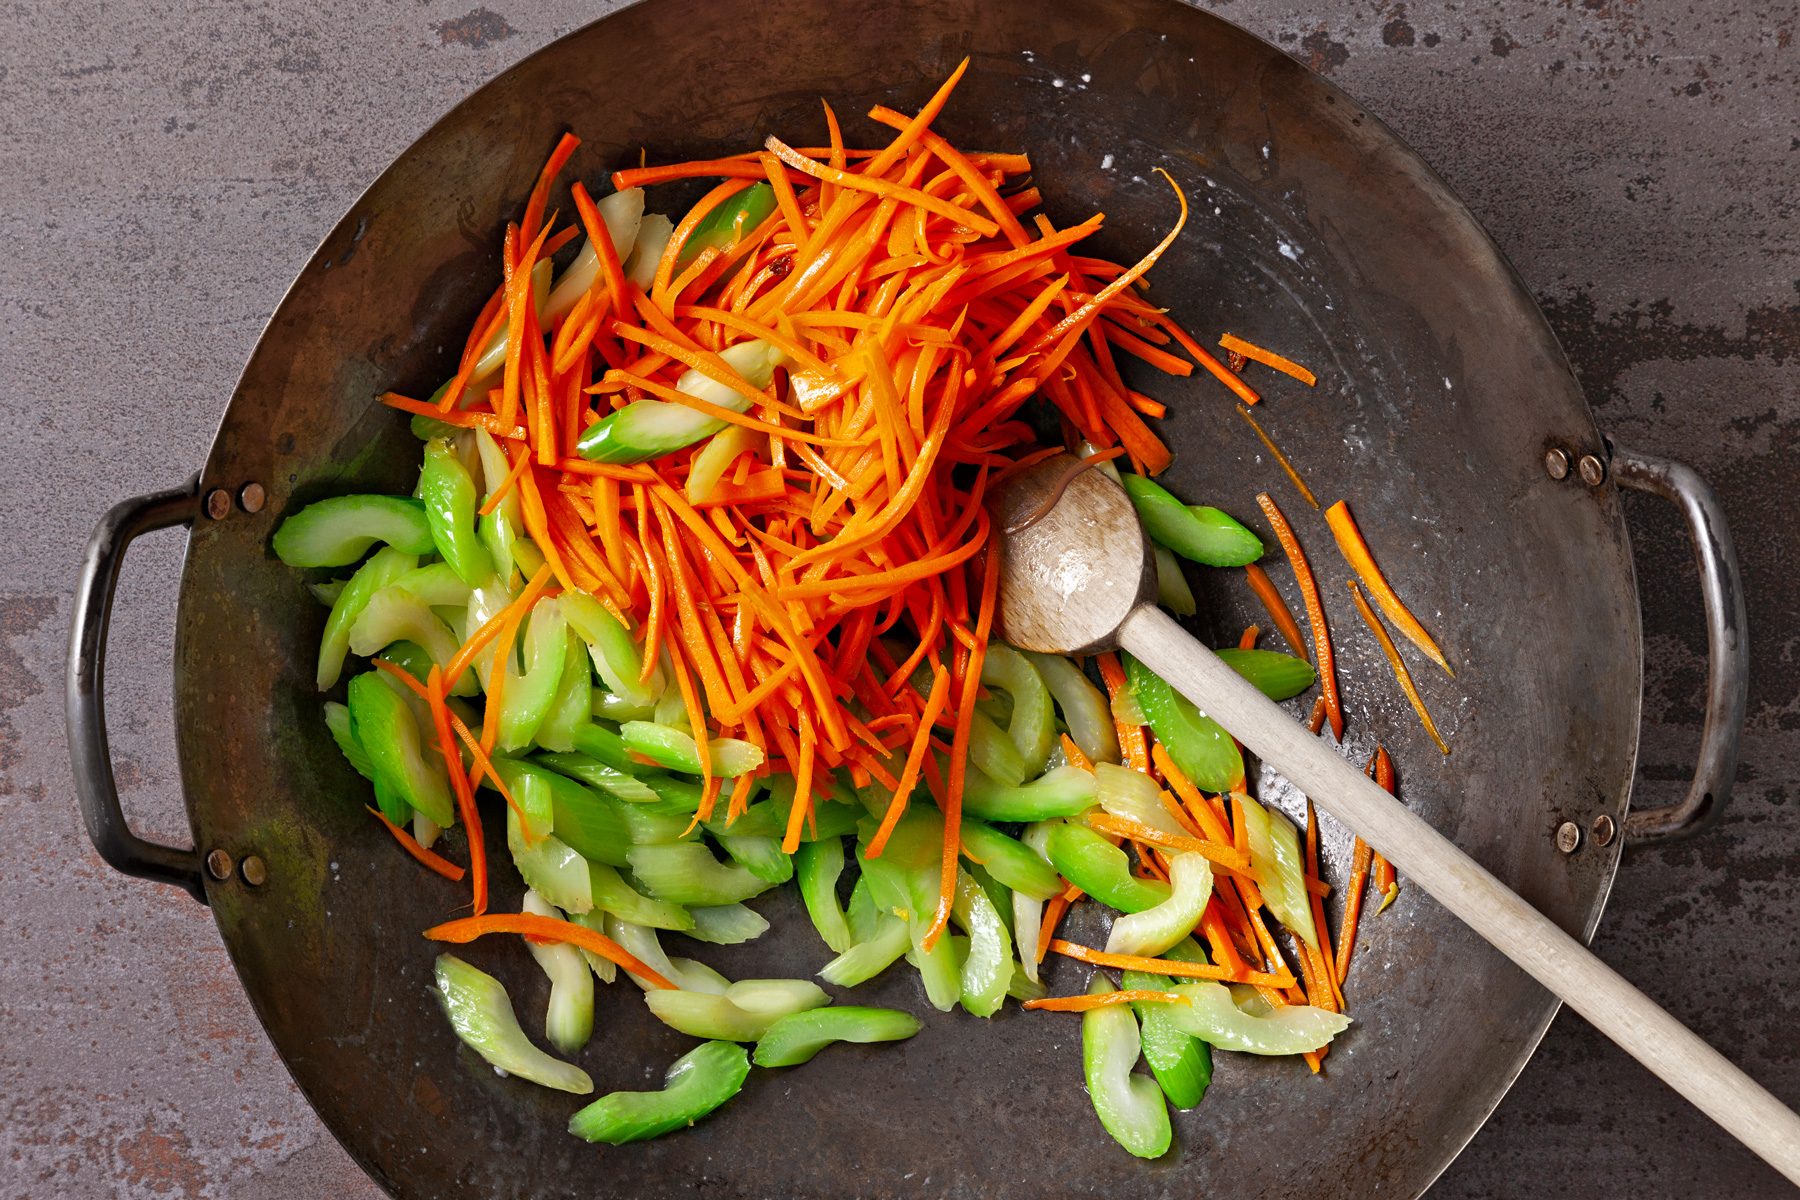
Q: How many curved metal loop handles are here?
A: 2